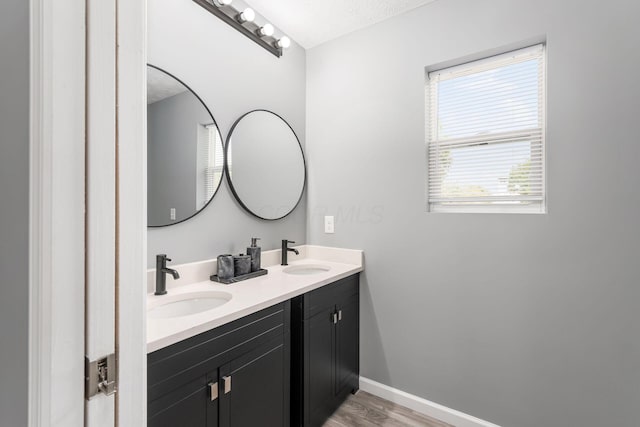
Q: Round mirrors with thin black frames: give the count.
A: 2